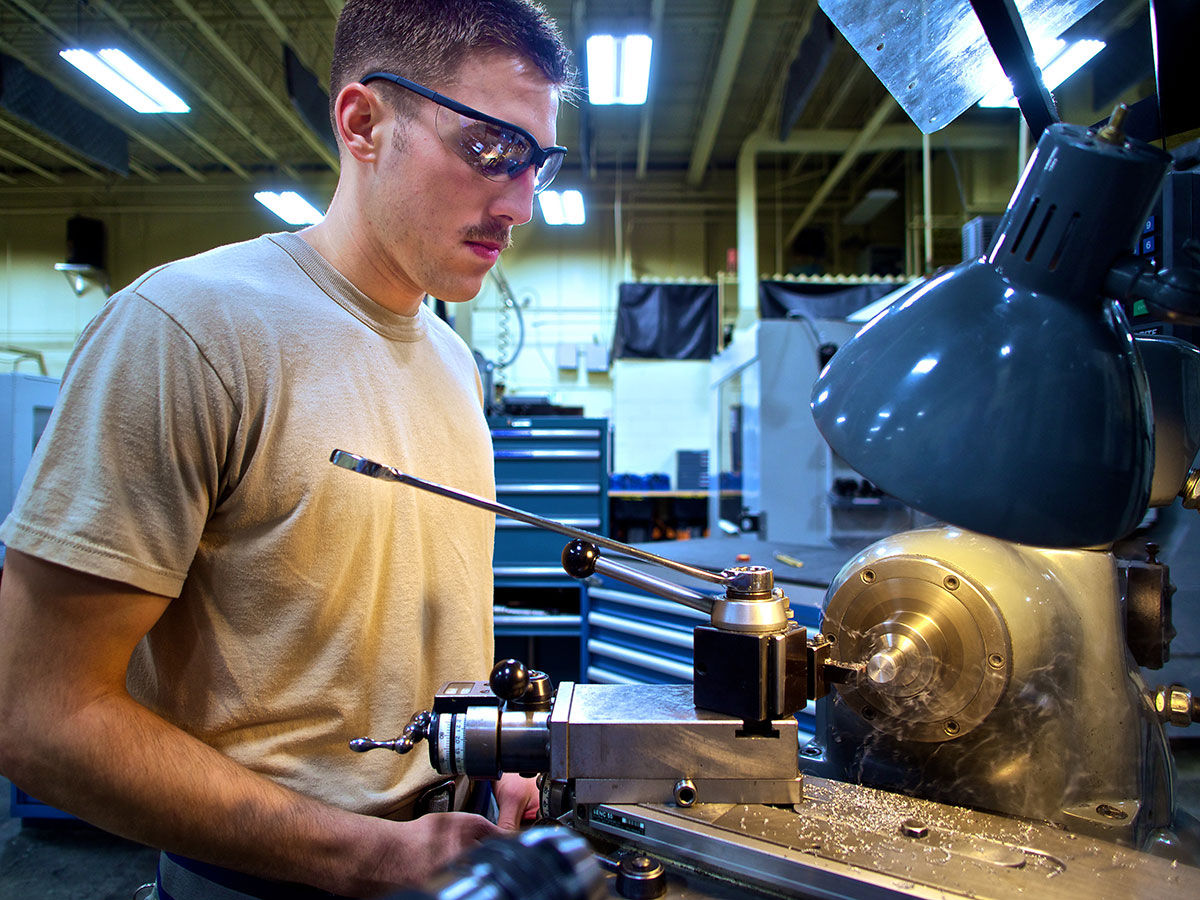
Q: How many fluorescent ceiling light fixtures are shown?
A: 5